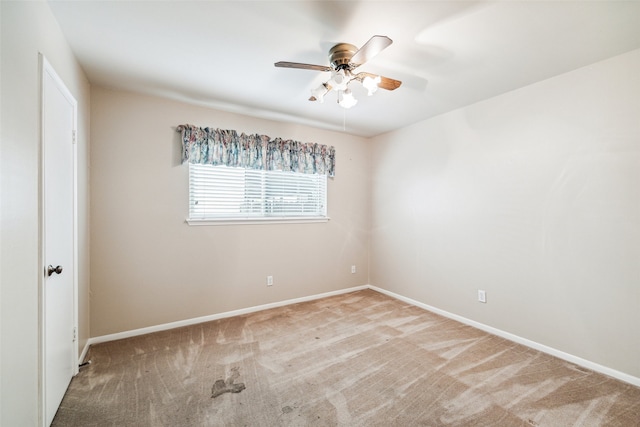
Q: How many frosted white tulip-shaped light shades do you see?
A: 4